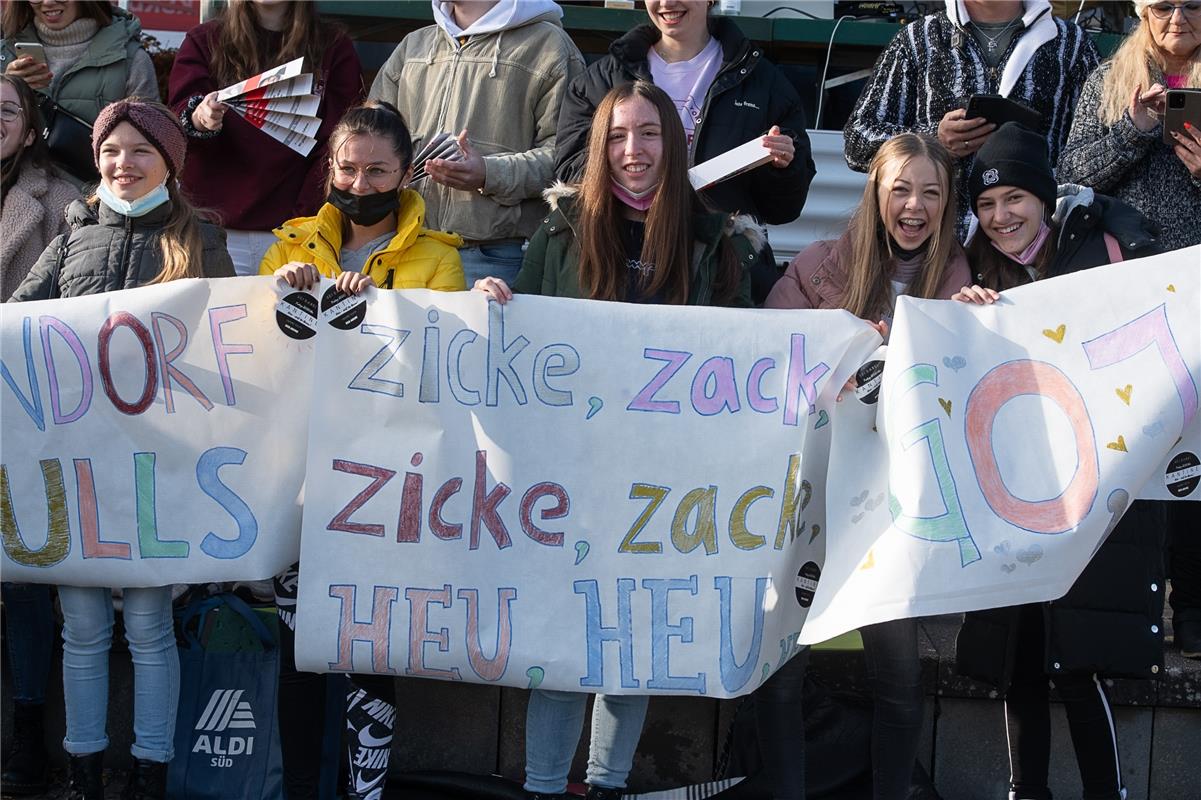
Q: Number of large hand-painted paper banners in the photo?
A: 3